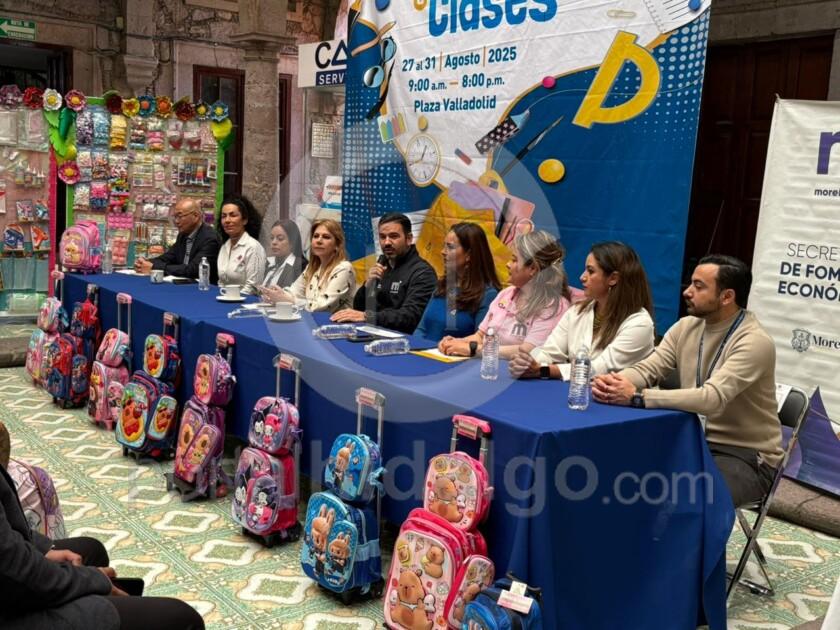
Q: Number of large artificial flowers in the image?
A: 12